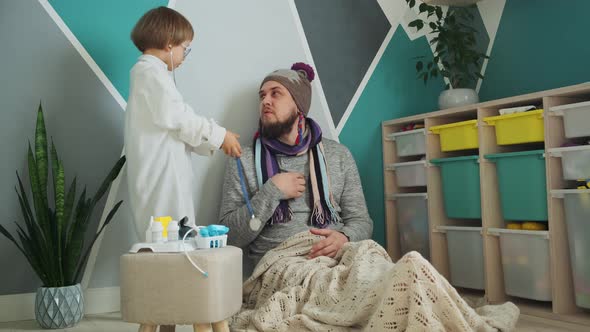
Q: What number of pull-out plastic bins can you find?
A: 12